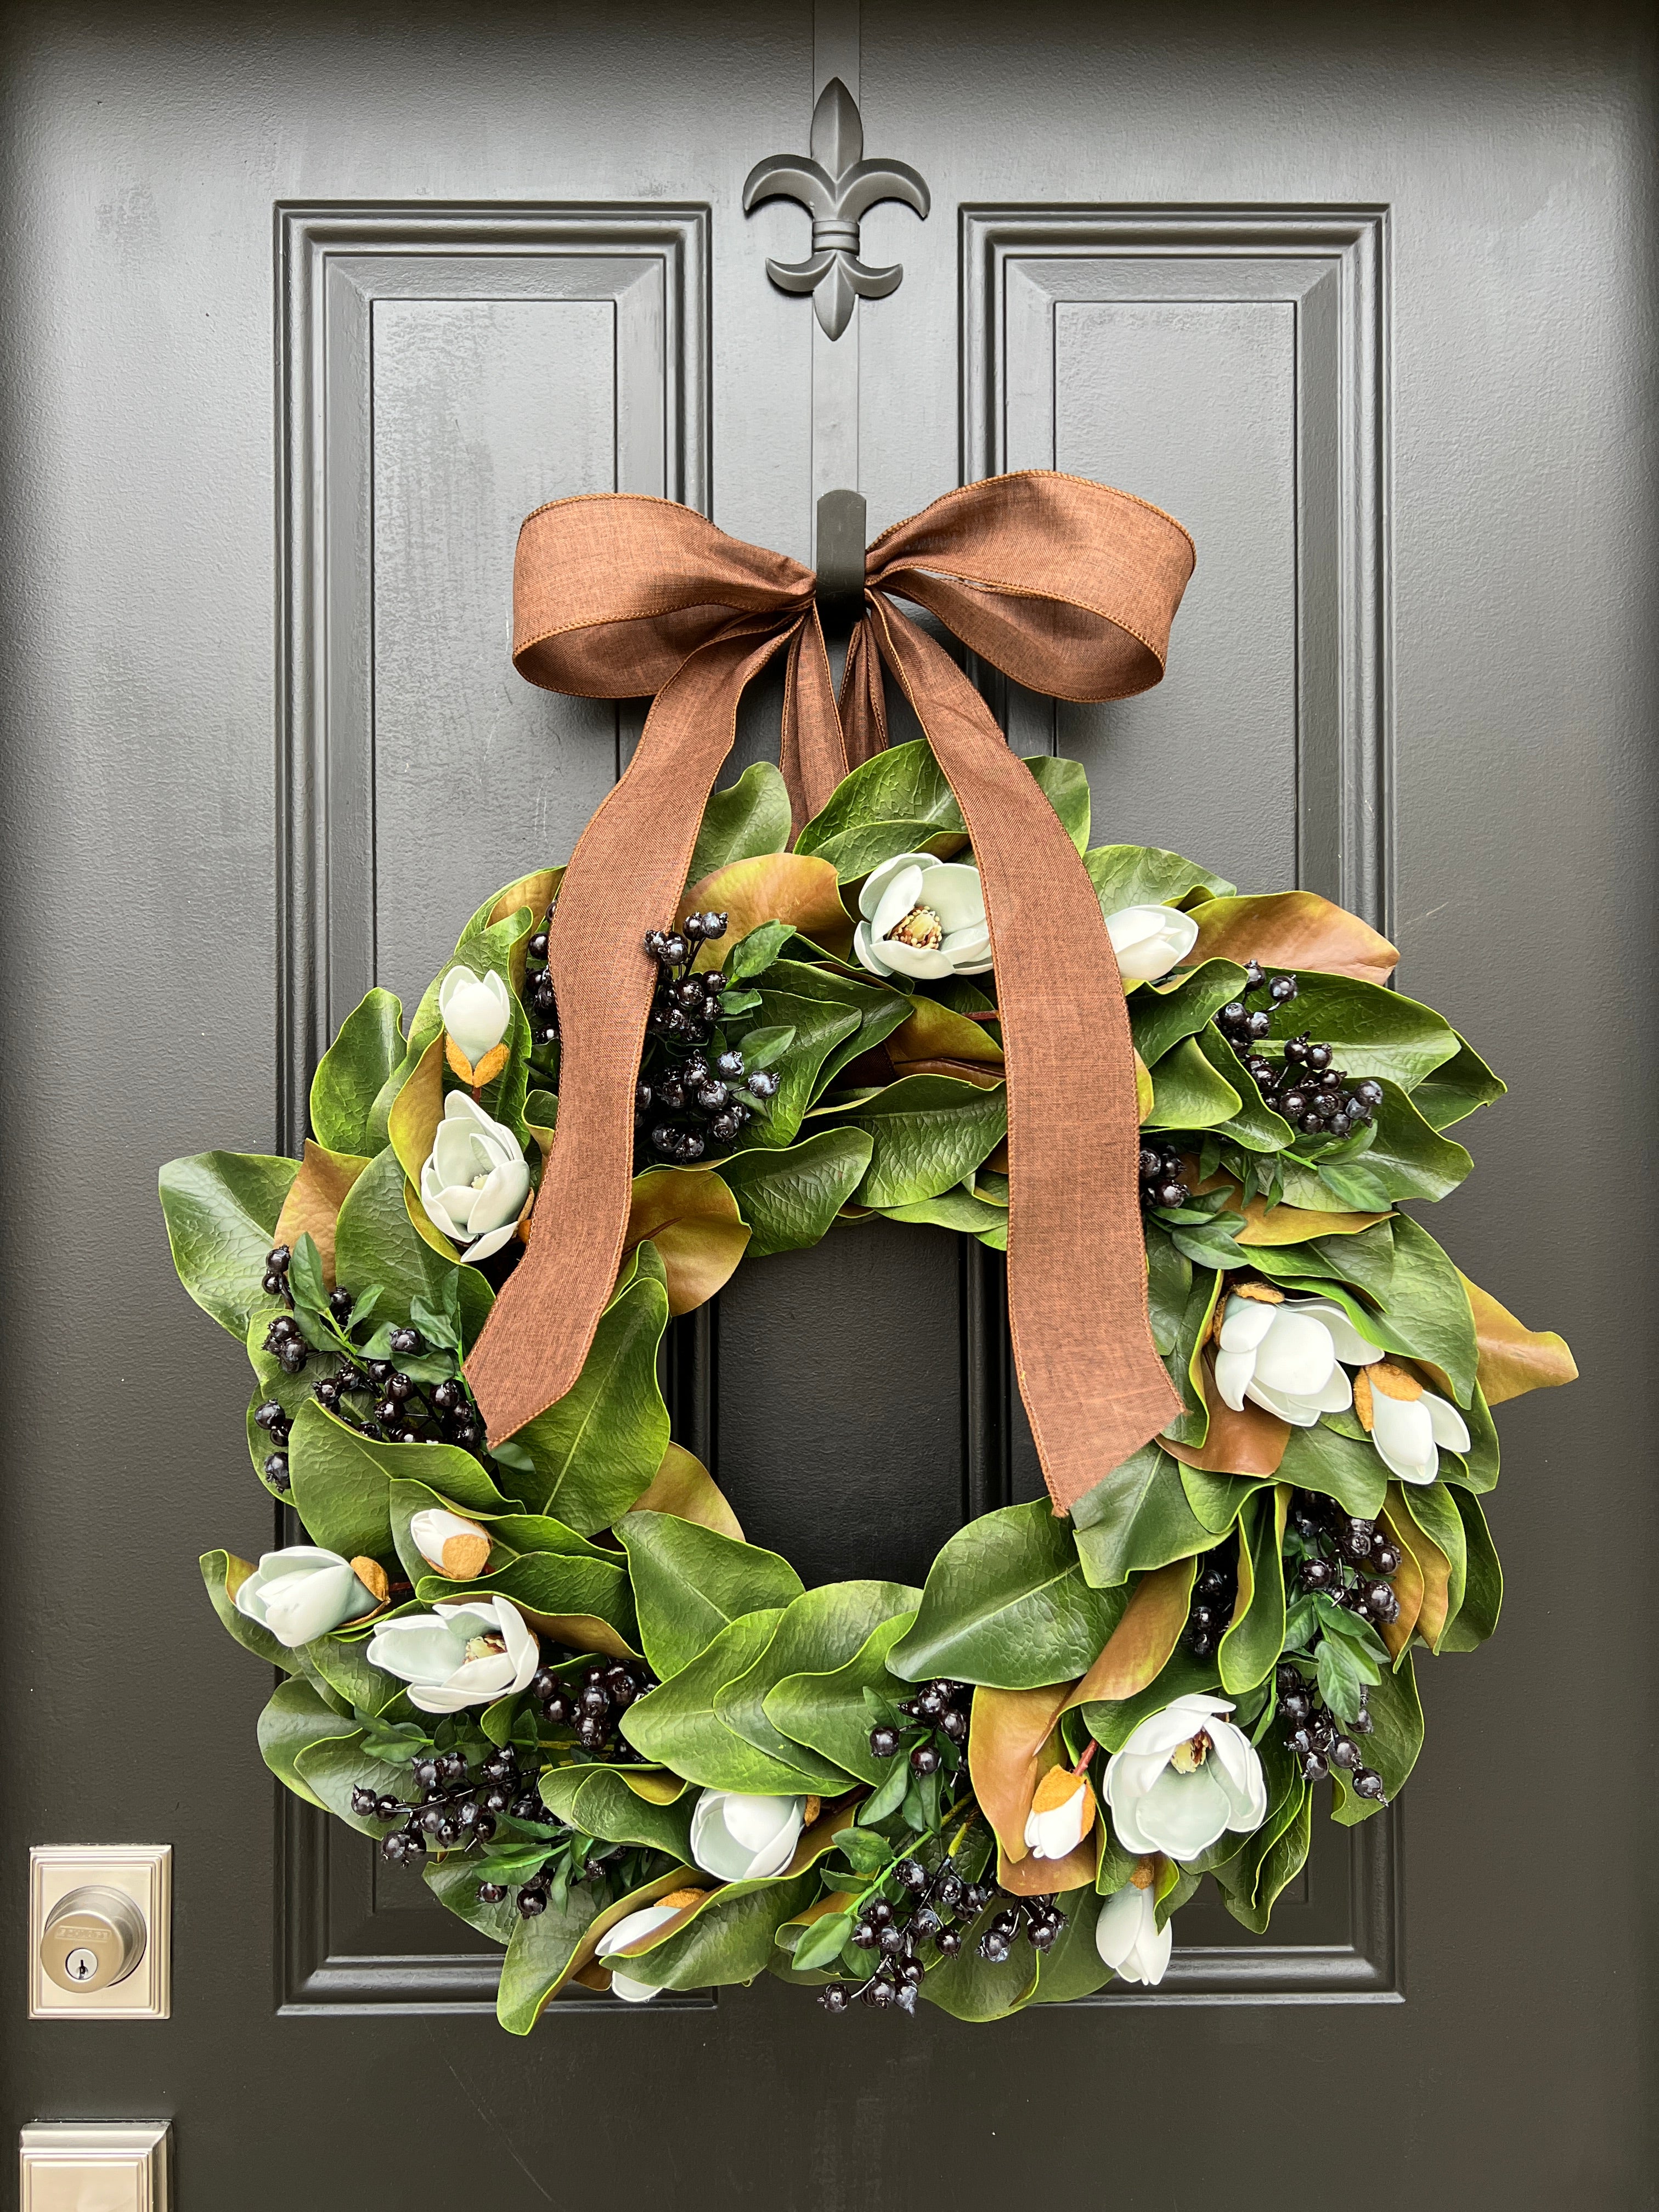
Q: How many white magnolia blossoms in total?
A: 14